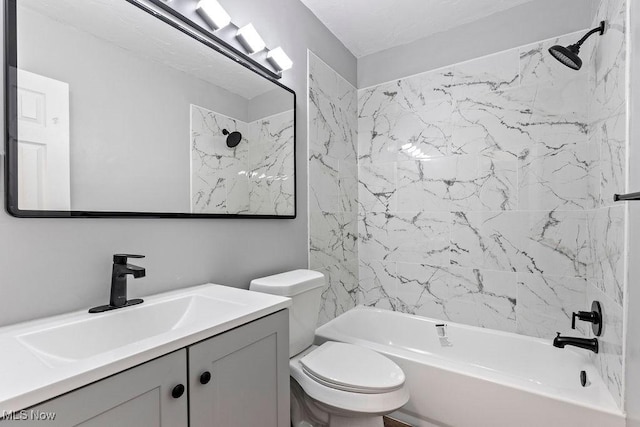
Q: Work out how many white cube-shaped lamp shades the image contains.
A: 3